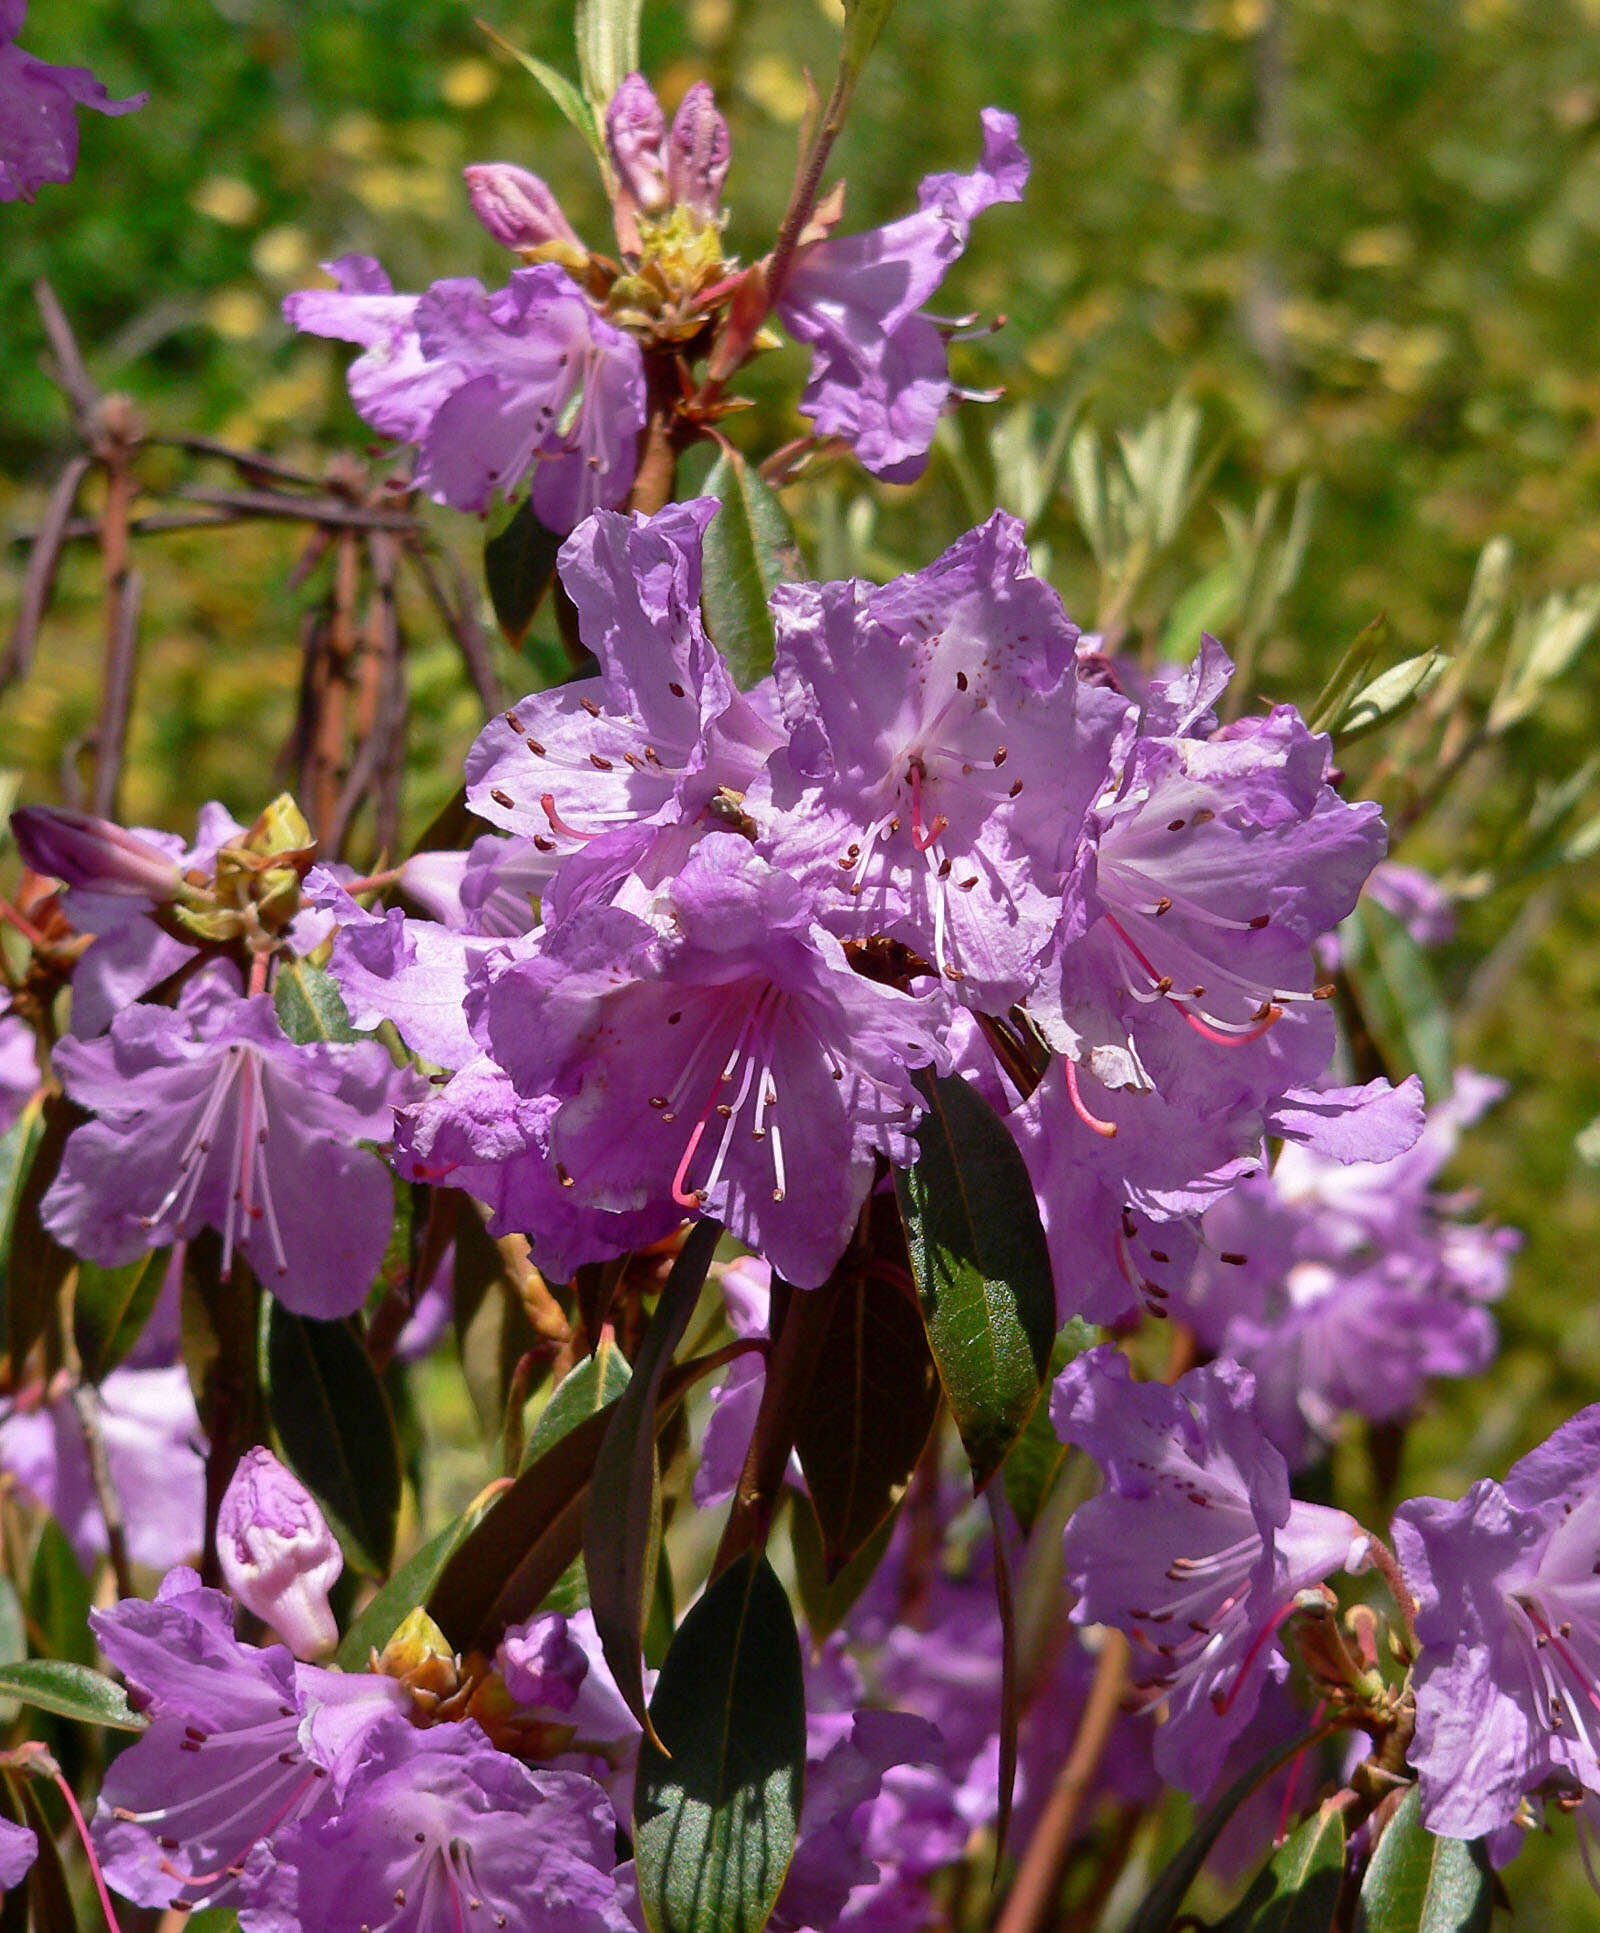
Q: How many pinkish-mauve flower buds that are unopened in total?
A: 5